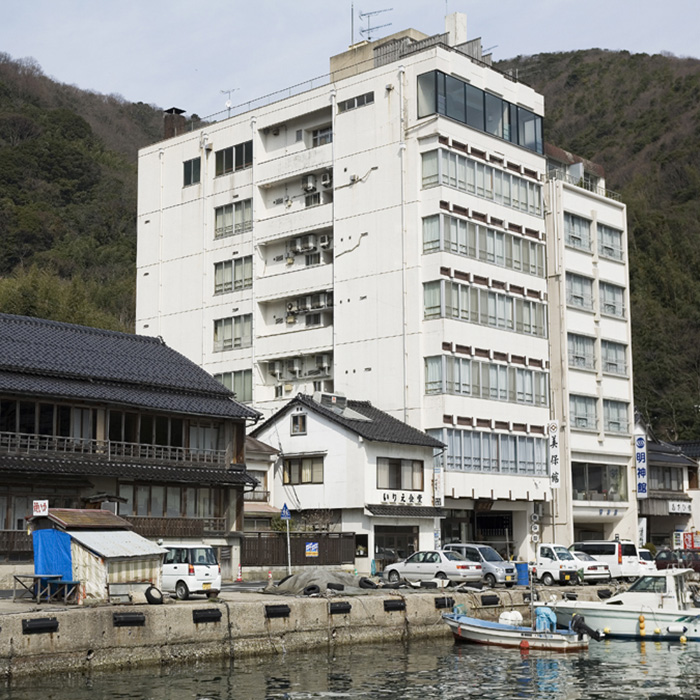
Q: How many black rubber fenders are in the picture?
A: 11